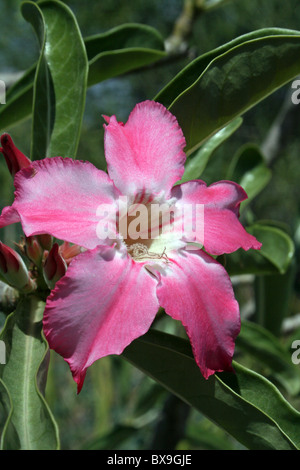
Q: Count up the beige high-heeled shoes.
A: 0